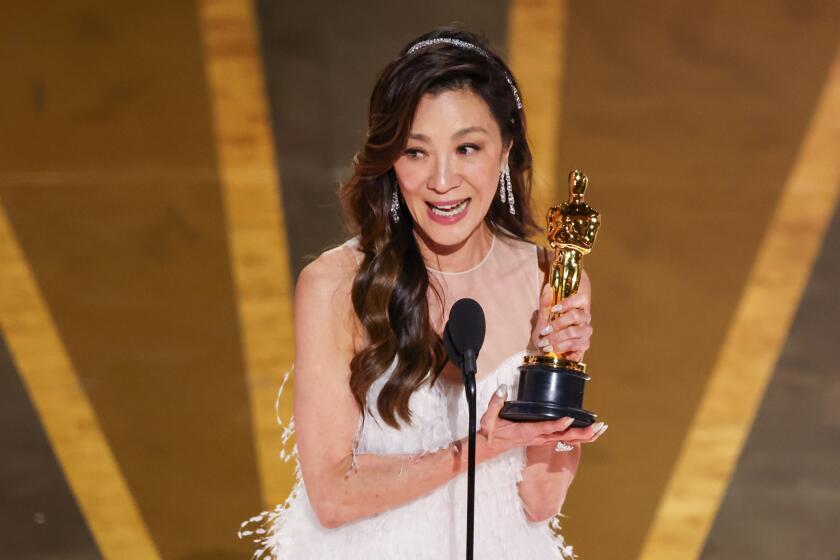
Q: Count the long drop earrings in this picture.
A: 2